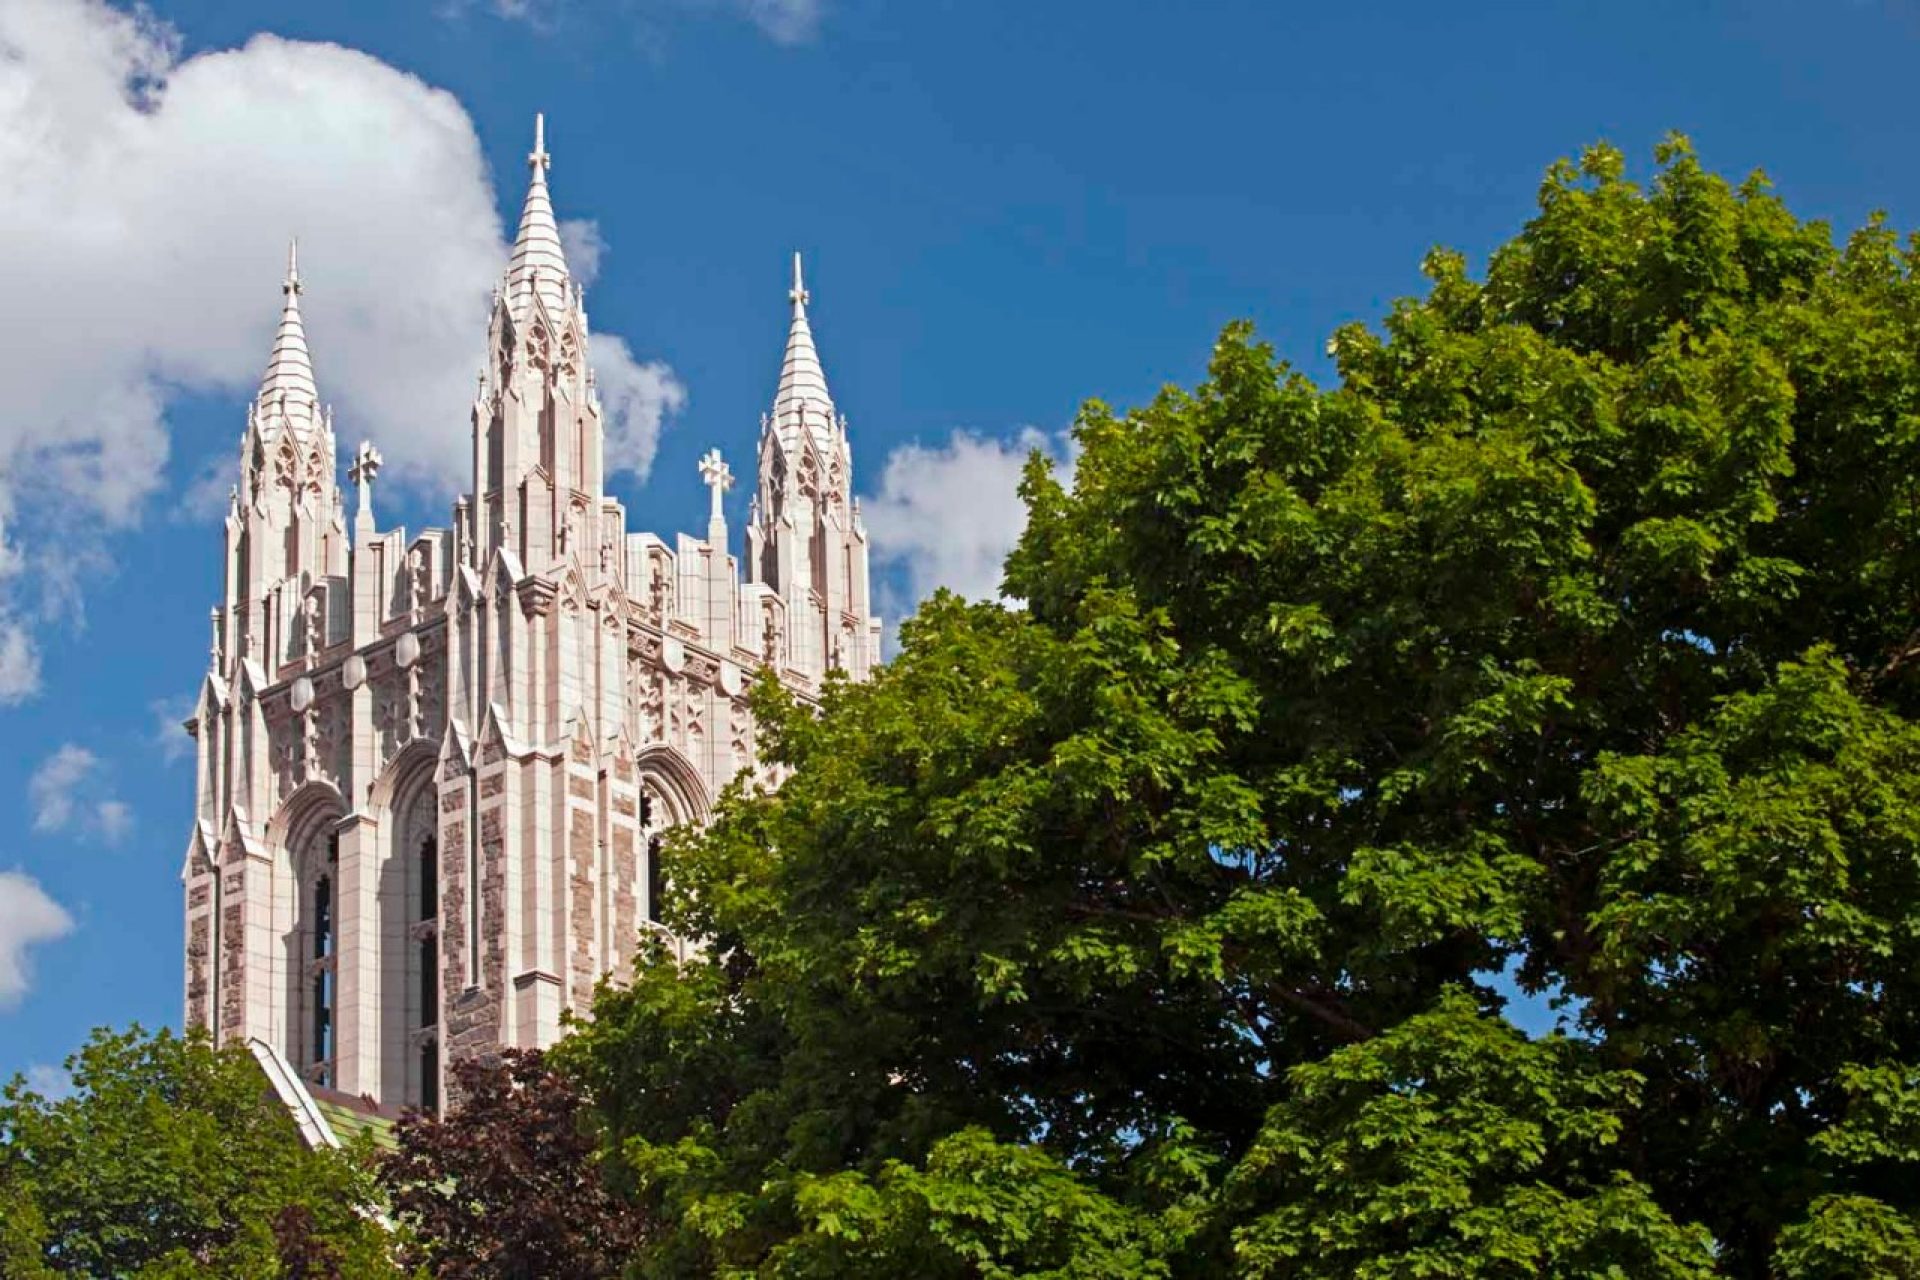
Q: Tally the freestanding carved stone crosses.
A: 2